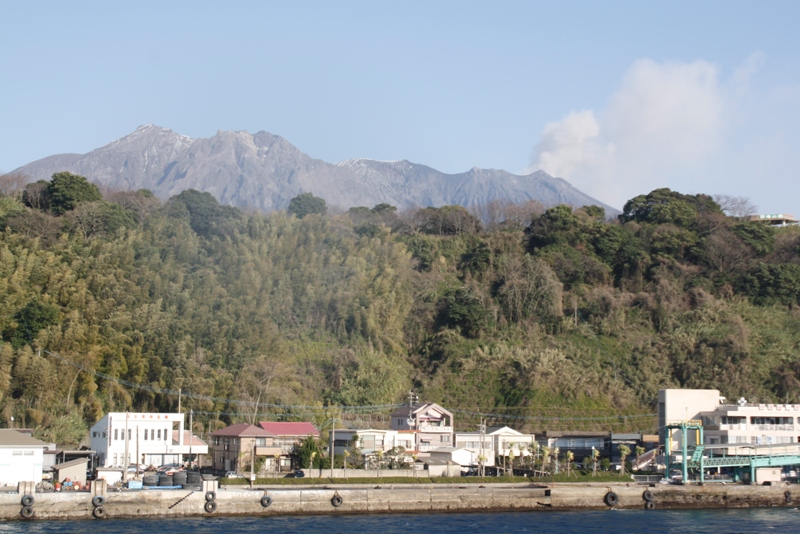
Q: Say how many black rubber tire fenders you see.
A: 13